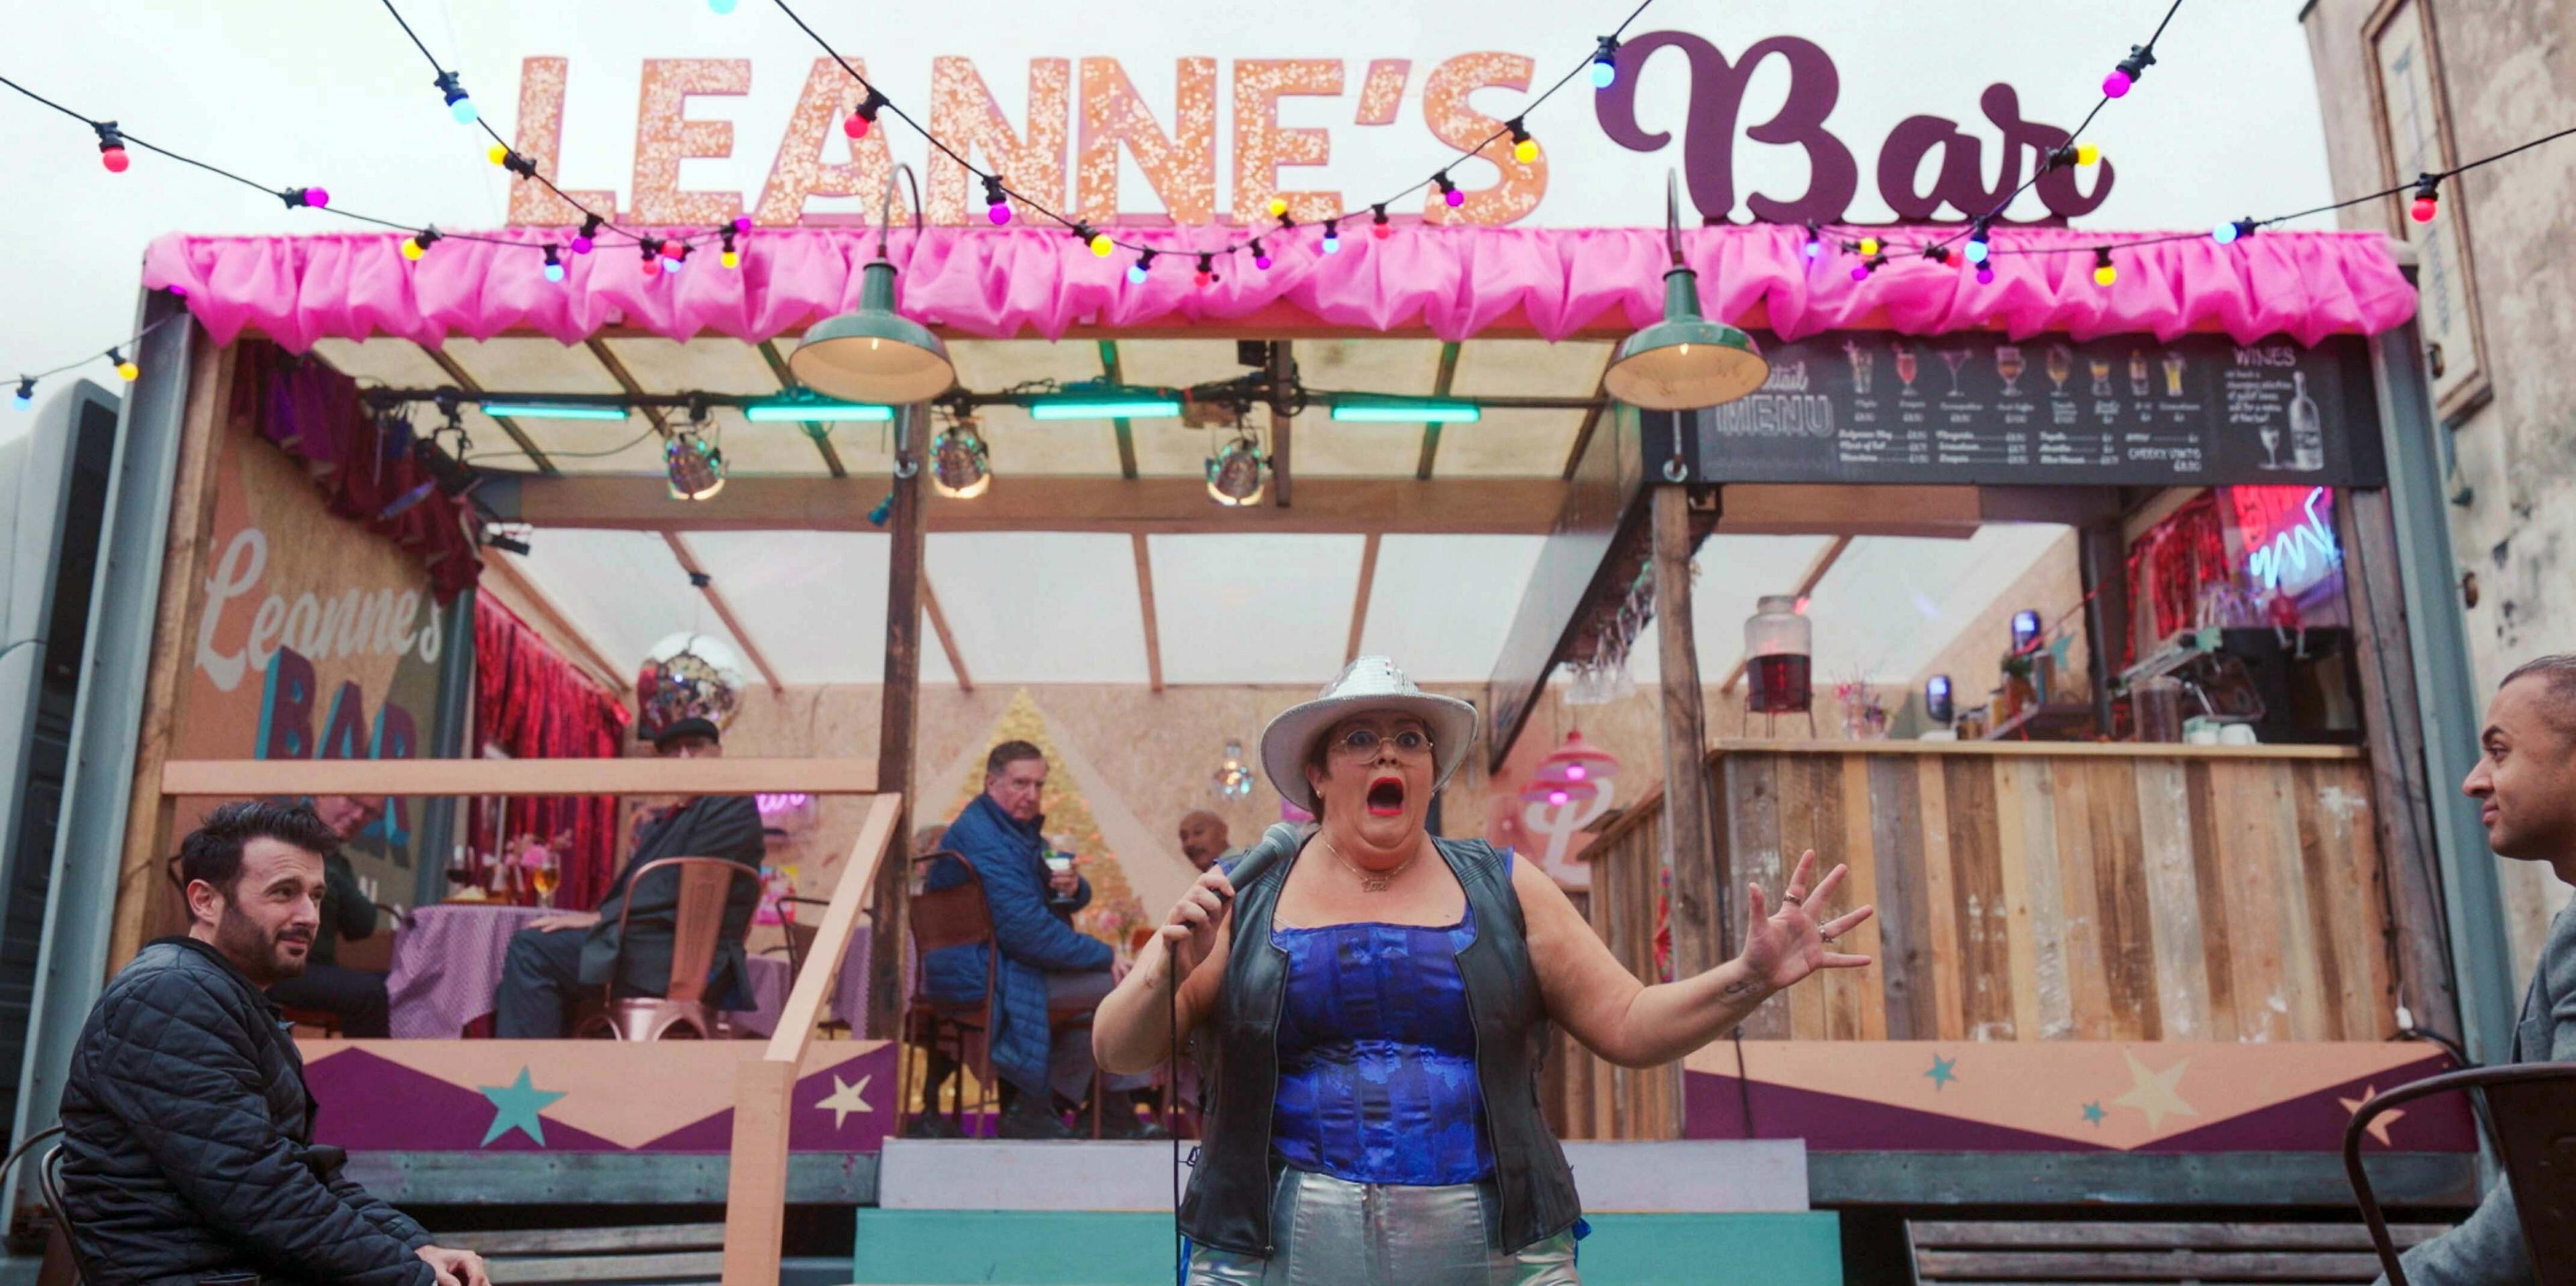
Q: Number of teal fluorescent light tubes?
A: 4